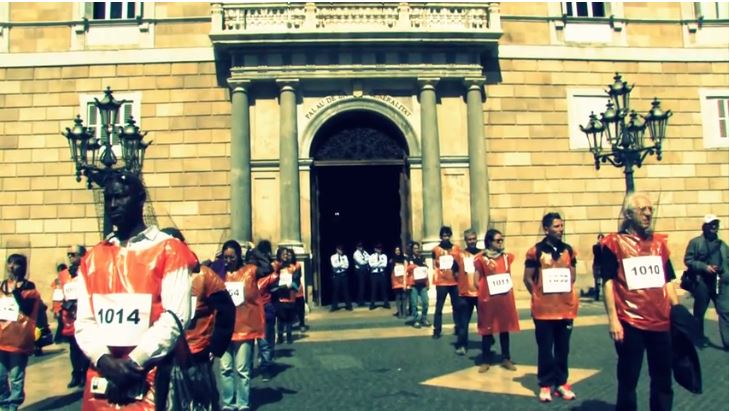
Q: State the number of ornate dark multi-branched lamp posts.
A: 2